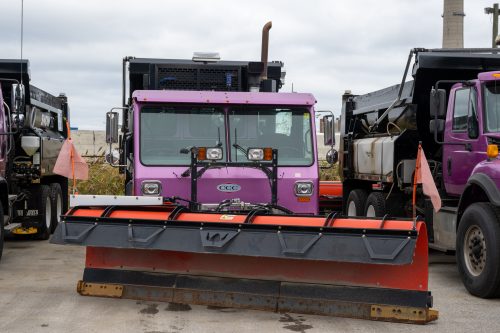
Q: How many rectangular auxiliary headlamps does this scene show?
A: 2